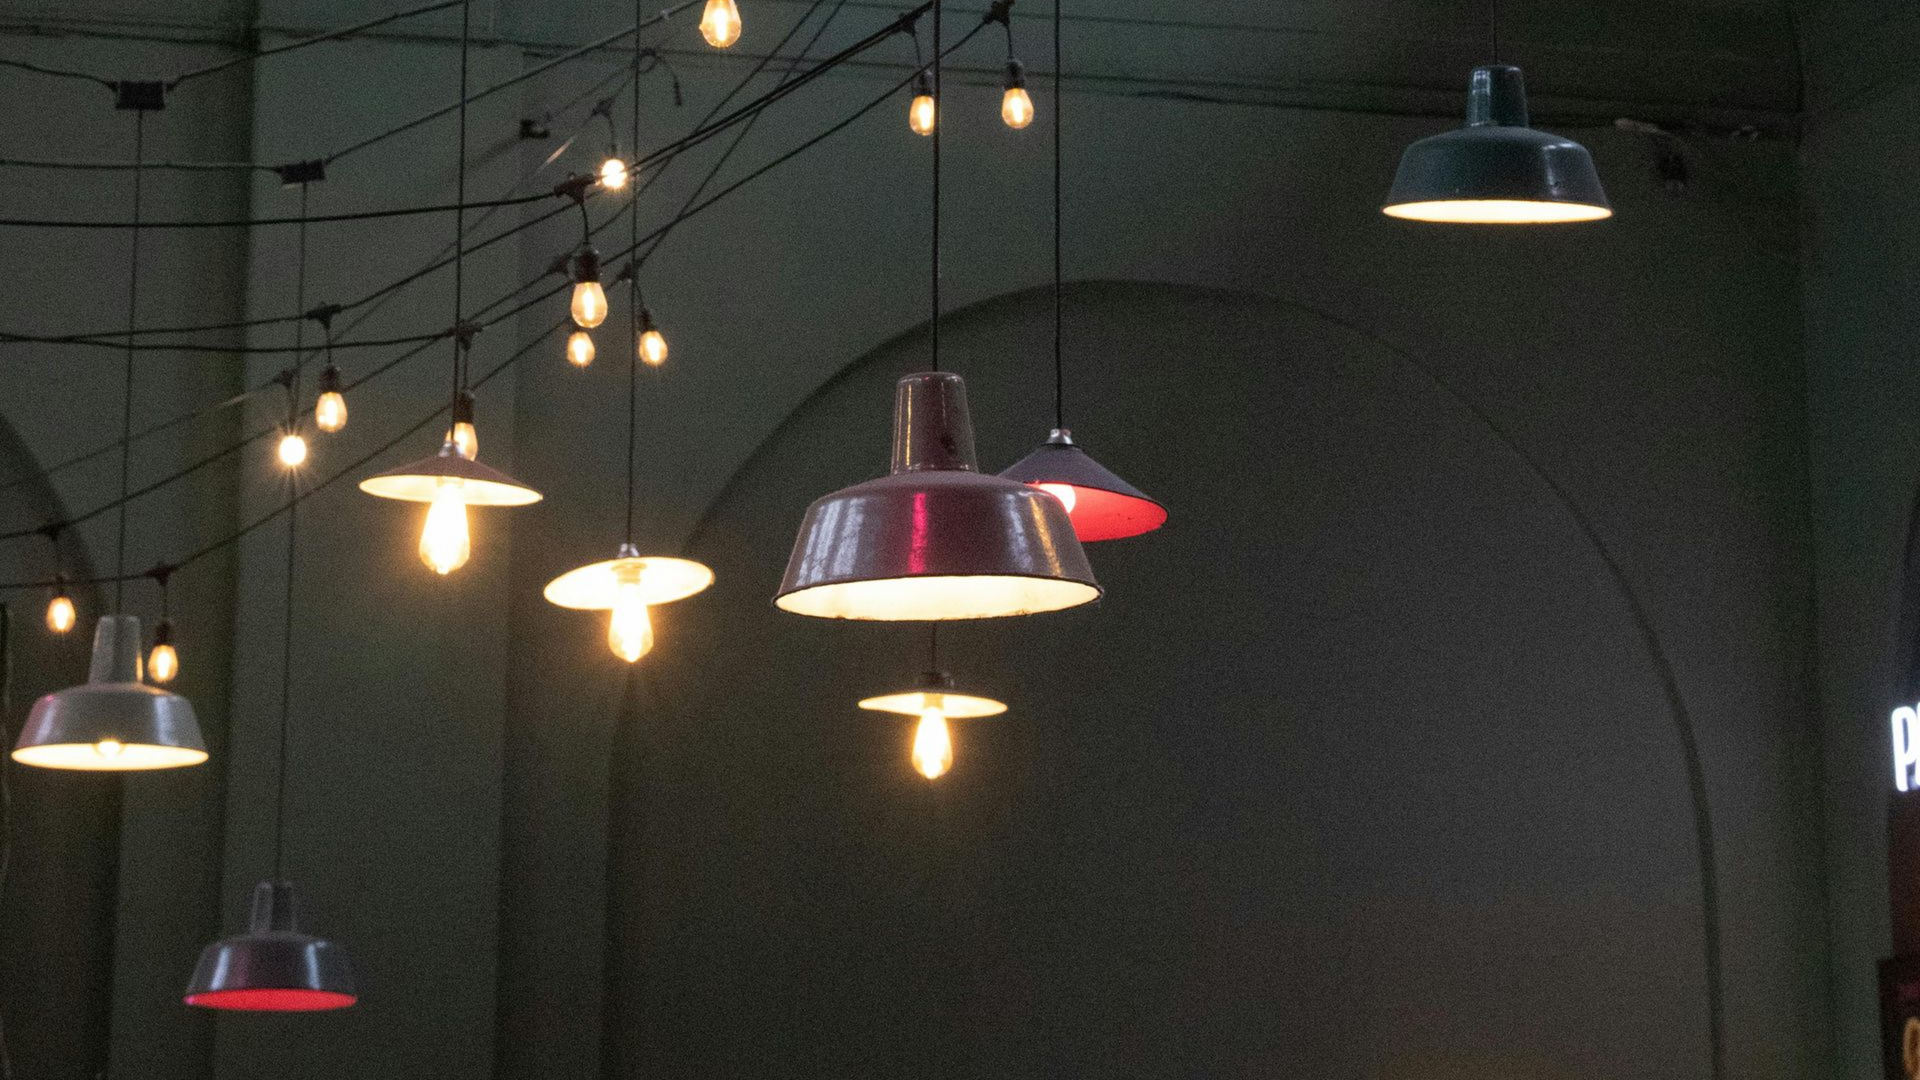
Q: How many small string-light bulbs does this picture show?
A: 12